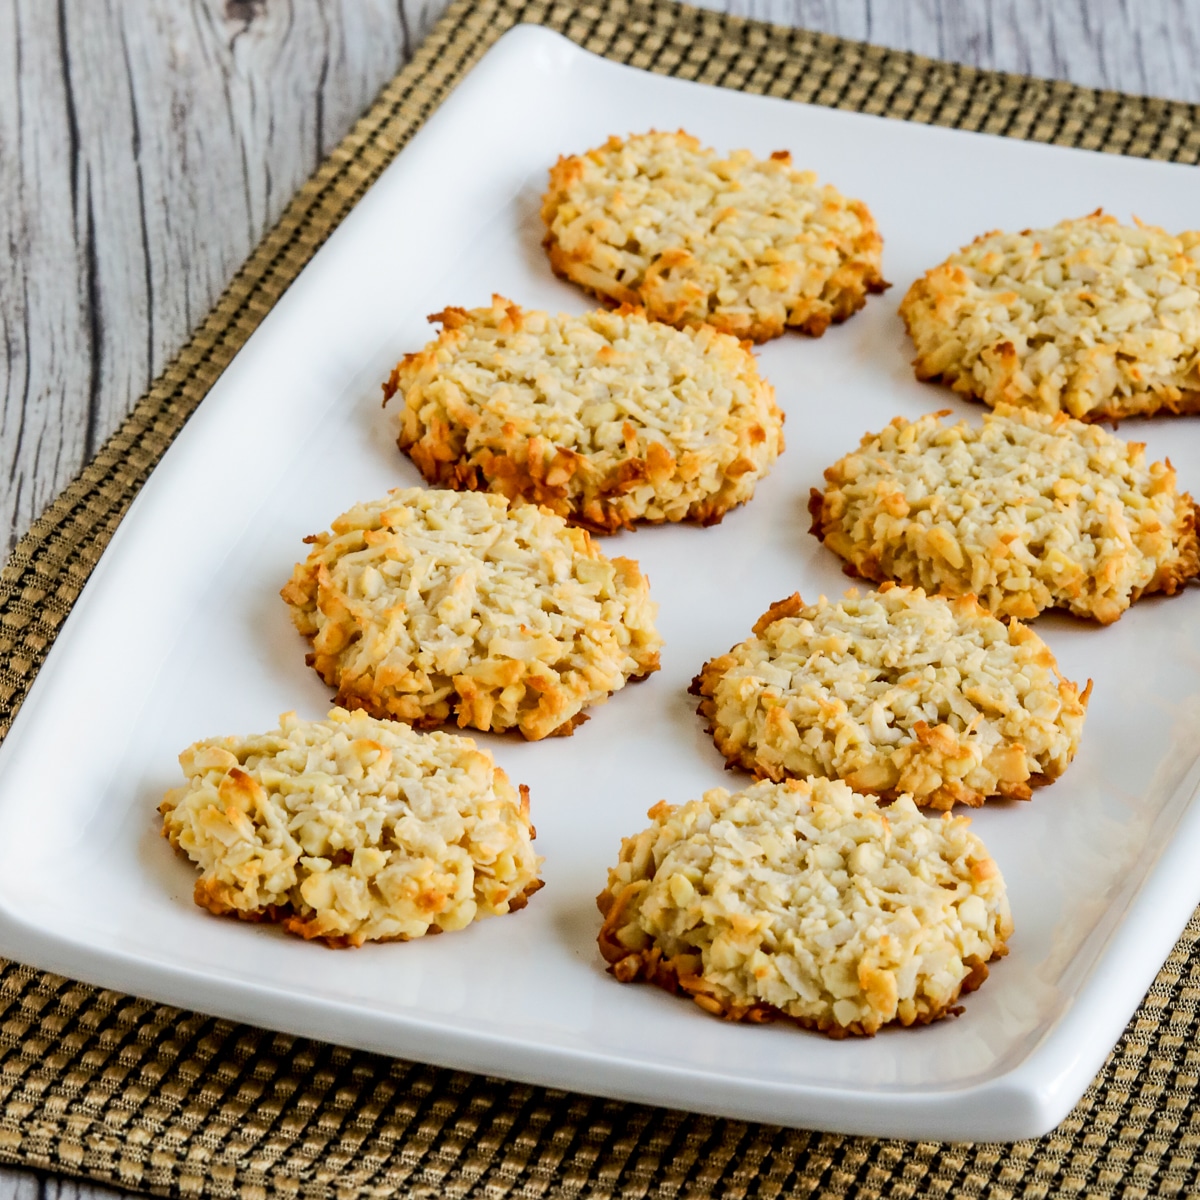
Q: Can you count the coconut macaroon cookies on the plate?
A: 8